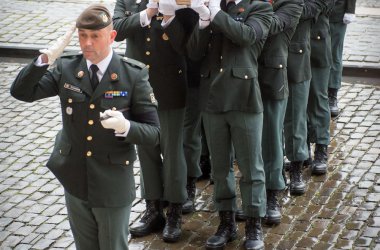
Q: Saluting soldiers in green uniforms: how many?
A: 1